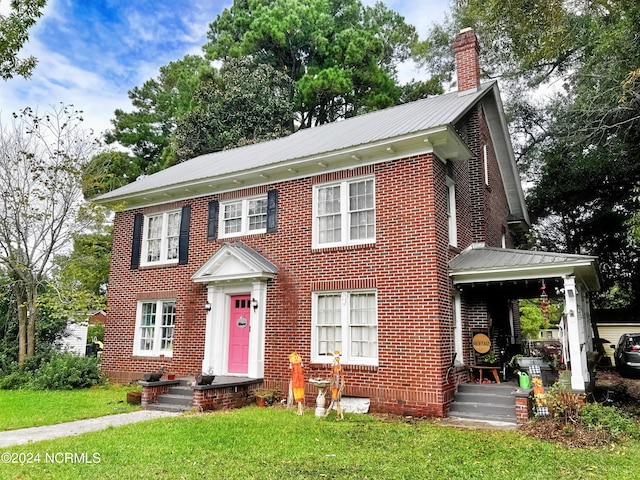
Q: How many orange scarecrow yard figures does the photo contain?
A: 2